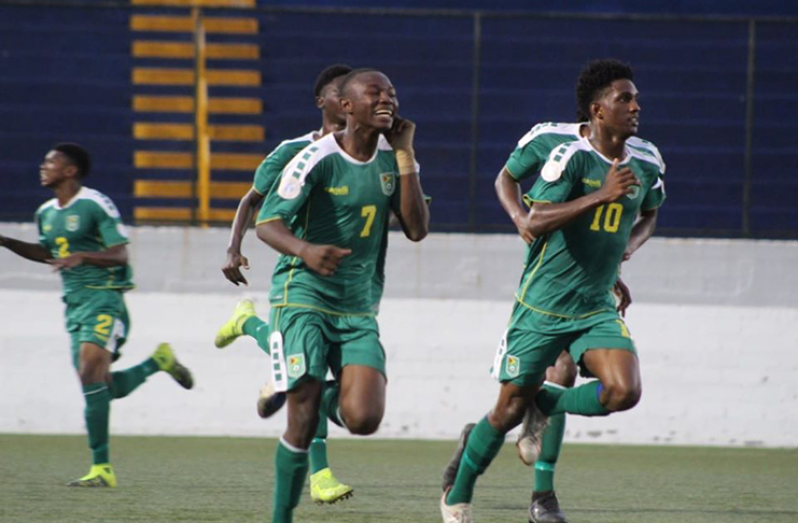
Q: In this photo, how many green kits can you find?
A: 5